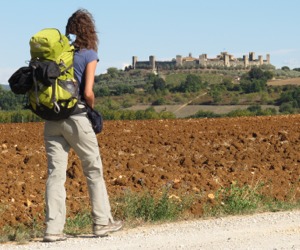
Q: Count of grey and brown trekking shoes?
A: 2